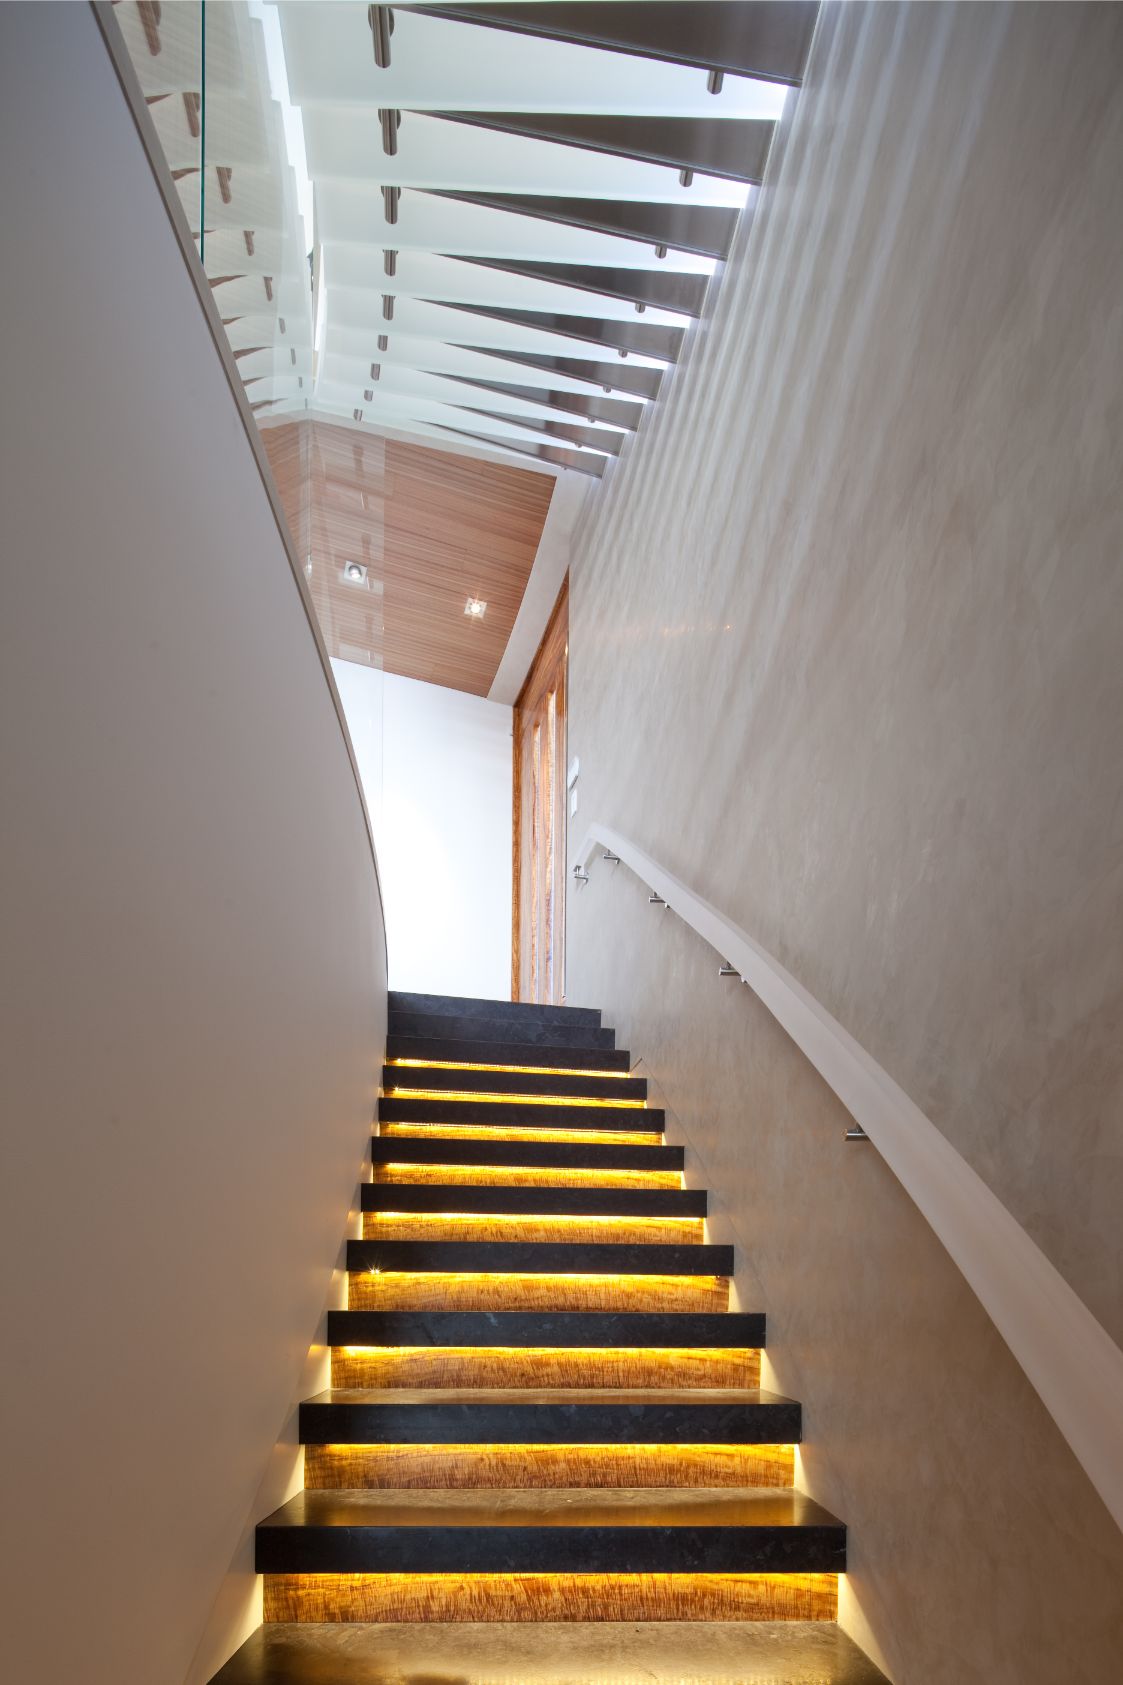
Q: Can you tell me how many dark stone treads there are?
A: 12